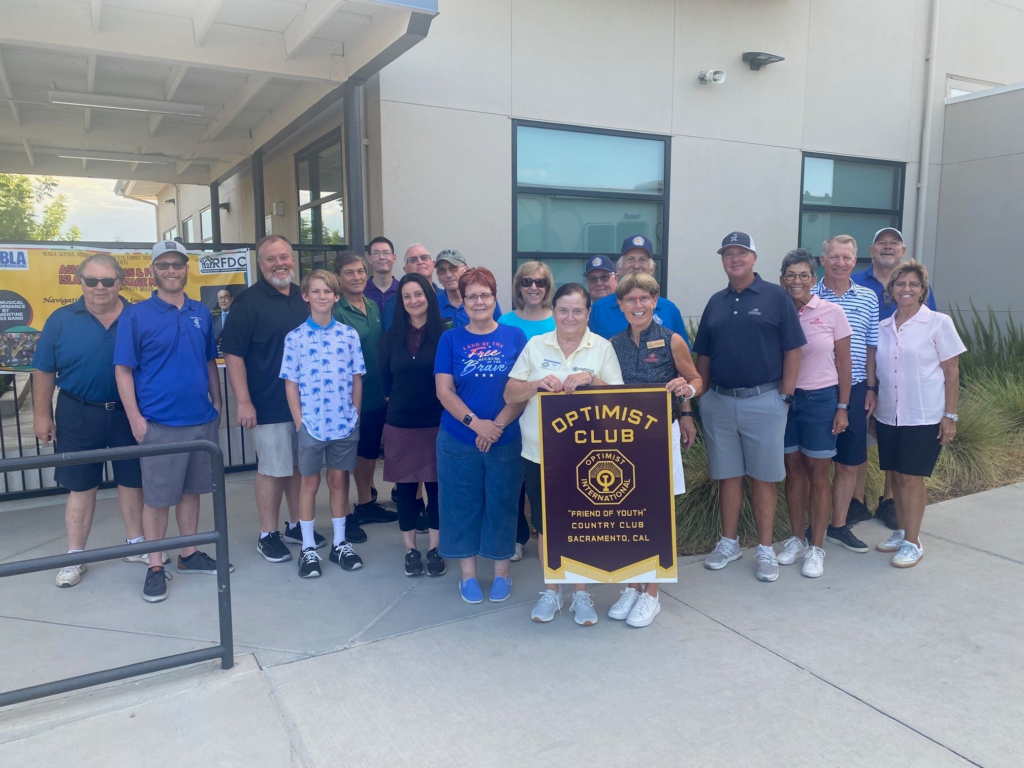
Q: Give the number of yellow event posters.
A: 1